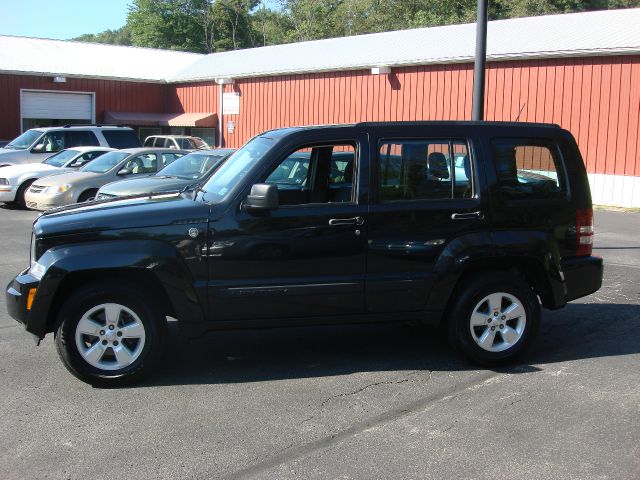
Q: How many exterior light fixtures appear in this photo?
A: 3